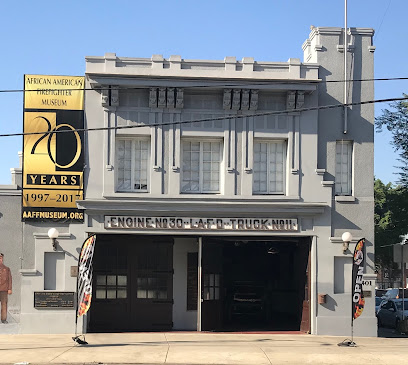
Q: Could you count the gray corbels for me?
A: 12